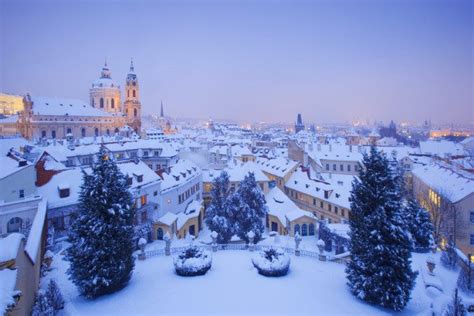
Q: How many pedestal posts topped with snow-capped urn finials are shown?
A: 6